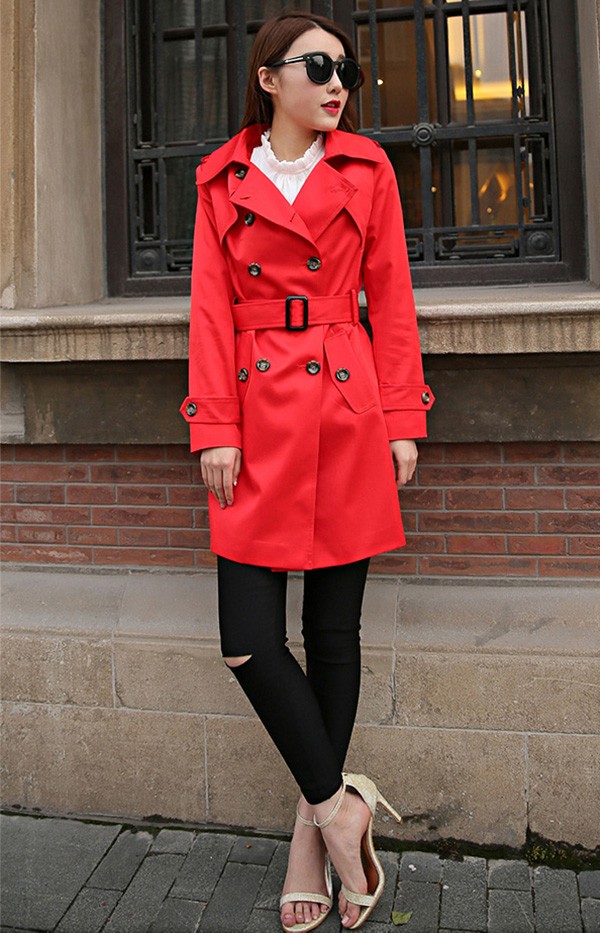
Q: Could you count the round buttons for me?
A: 10